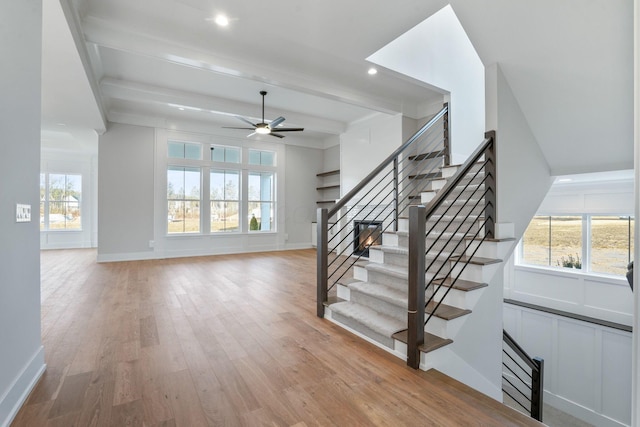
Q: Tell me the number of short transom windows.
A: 3